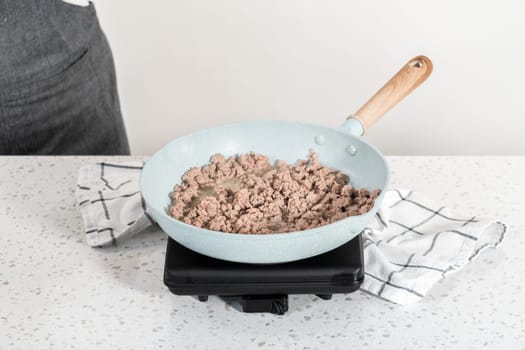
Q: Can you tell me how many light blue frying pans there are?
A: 1